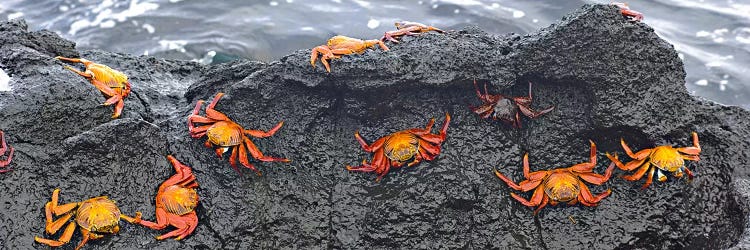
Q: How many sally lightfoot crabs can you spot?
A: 12